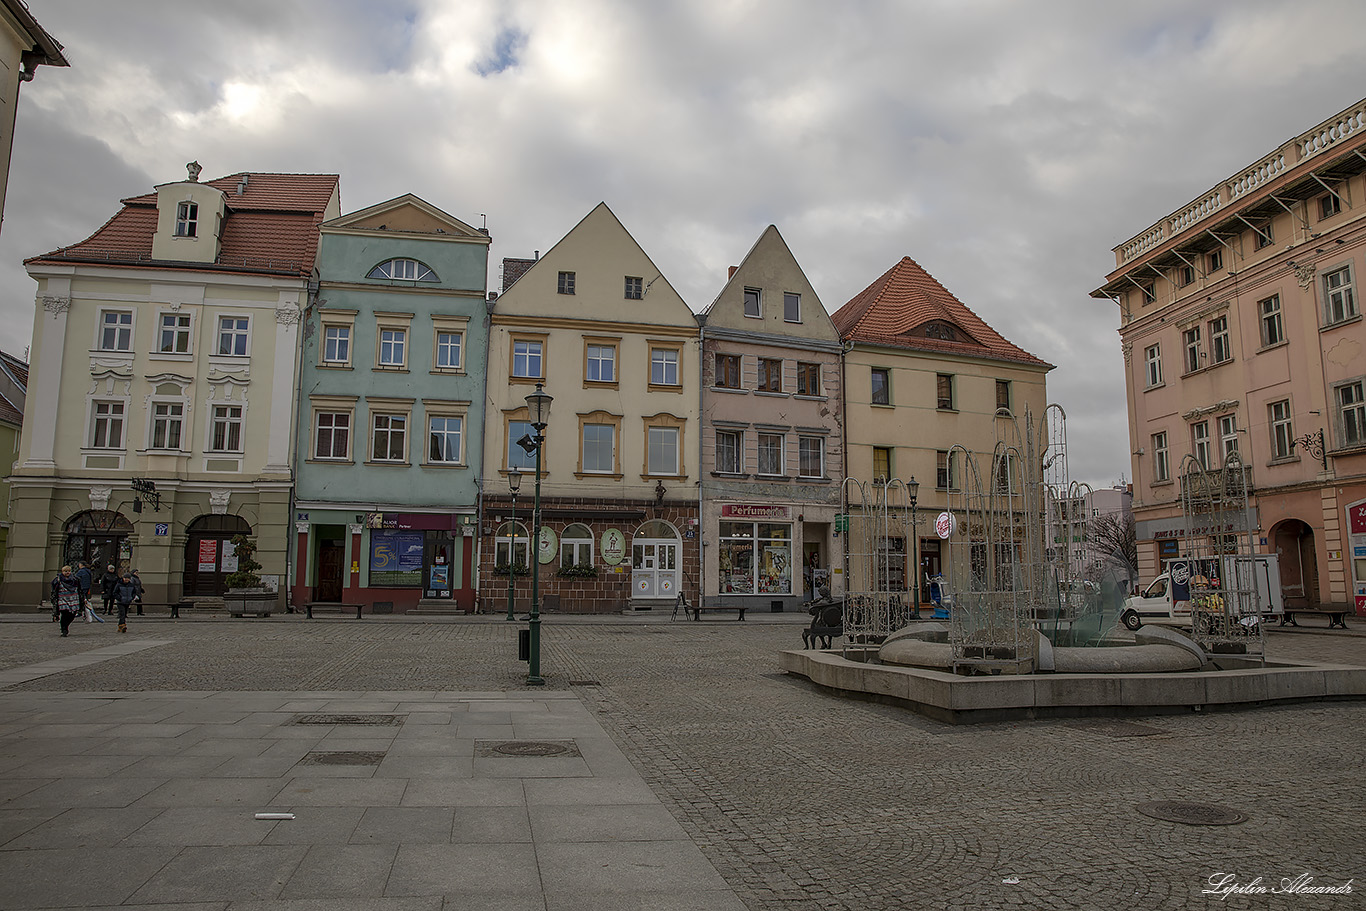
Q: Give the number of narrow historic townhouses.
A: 5